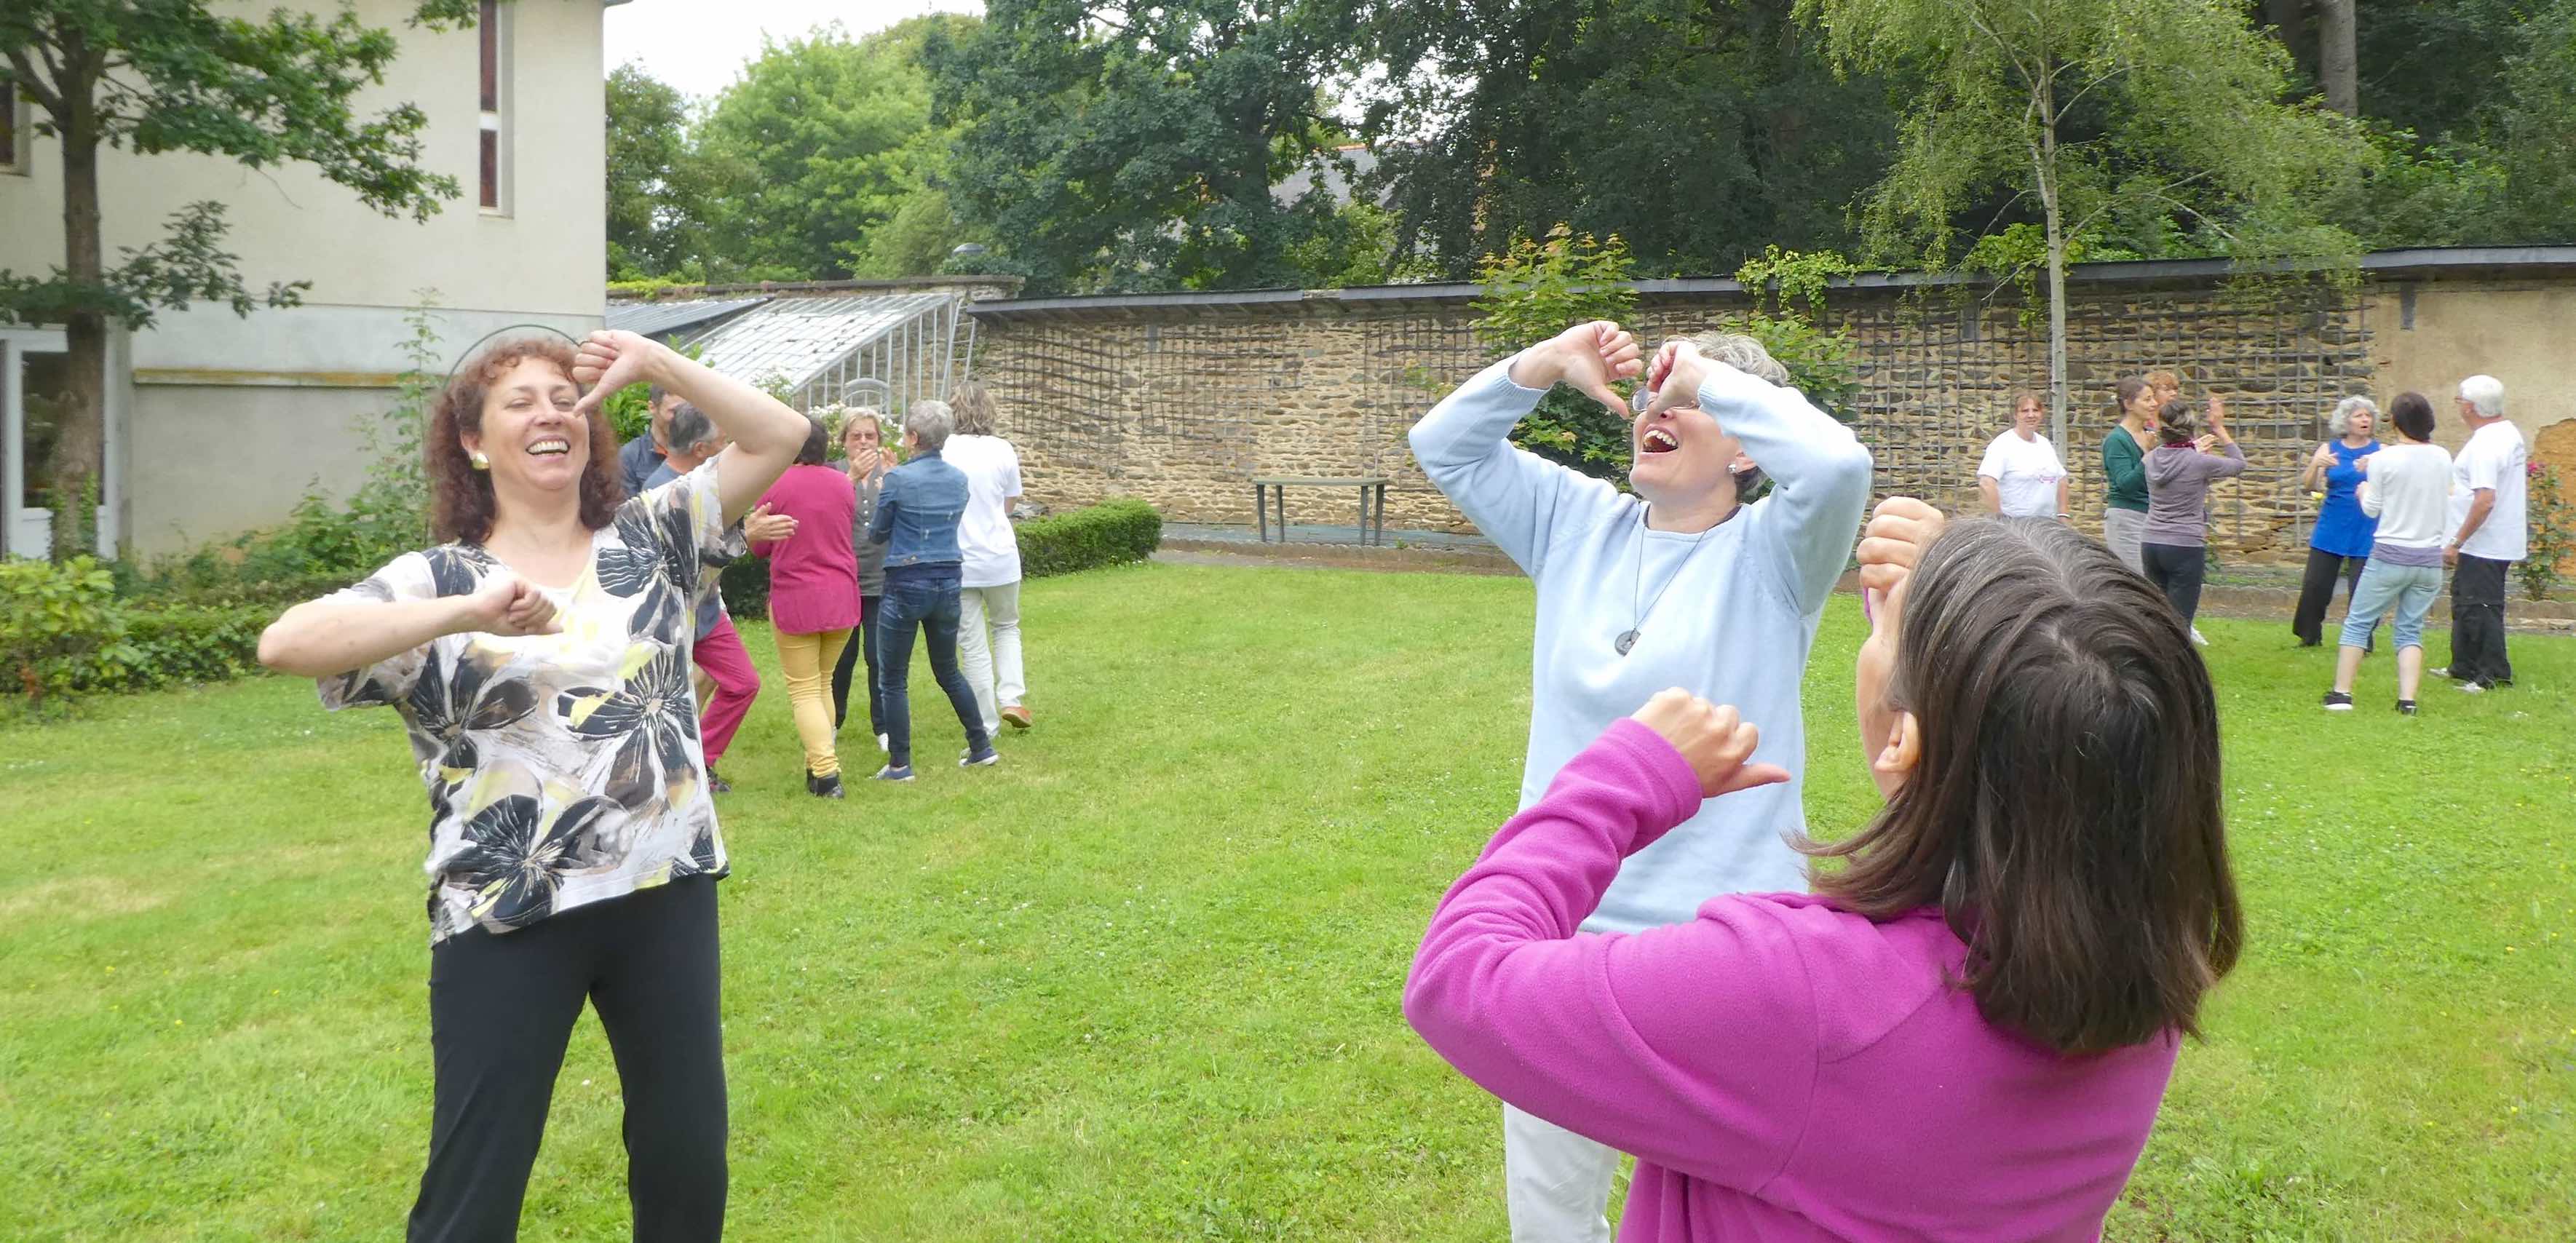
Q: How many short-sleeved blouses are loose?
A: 1